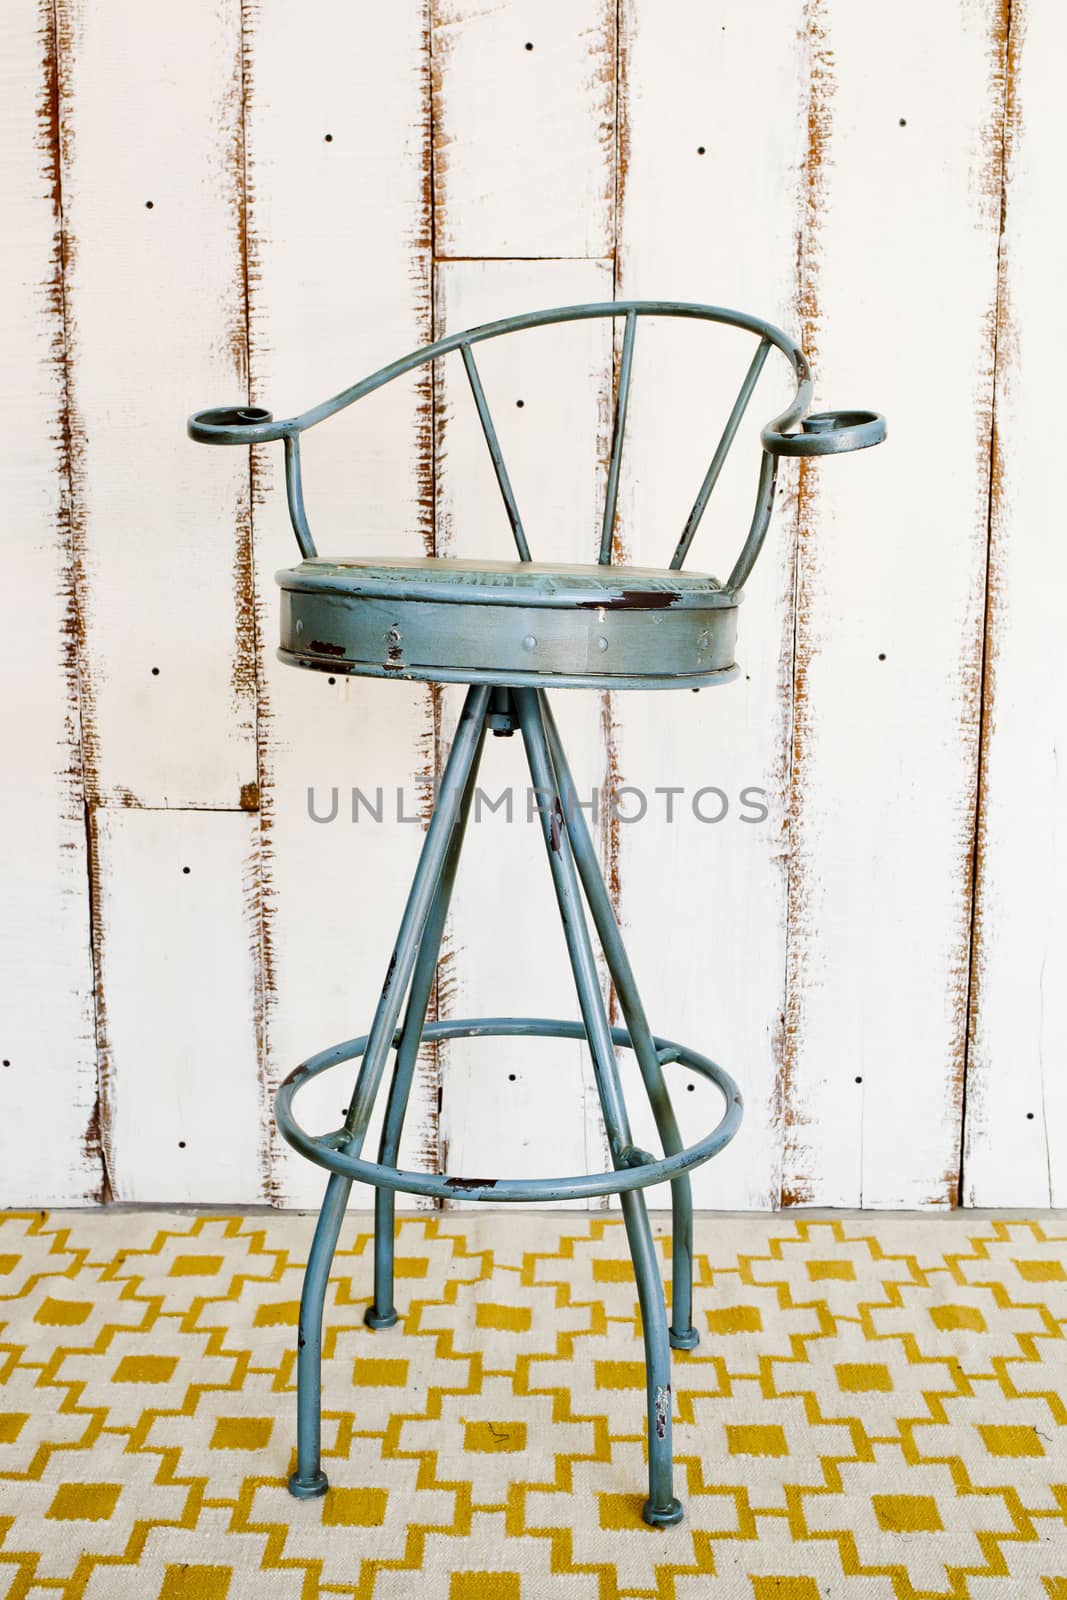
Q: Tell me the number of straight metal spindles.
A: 3